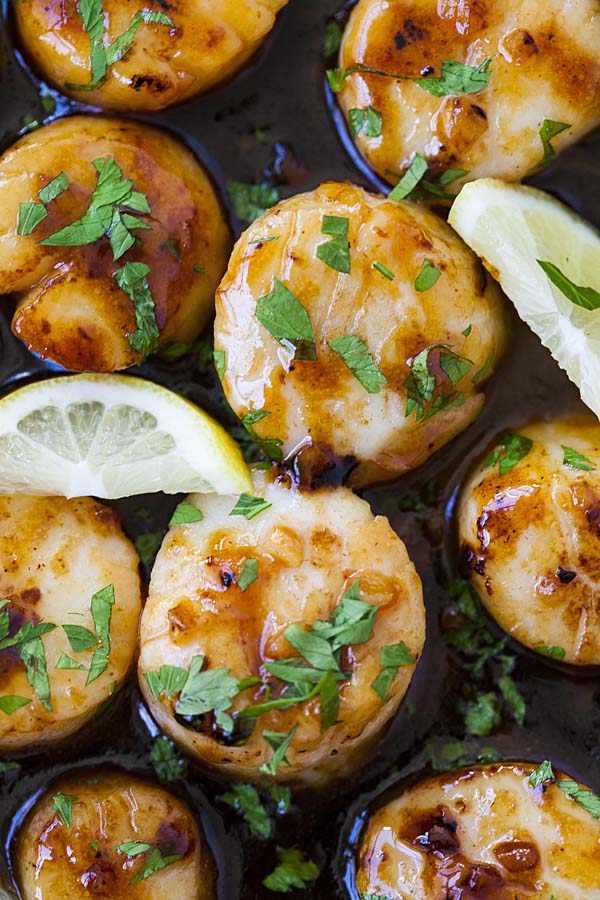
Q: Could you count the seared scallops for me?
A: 9